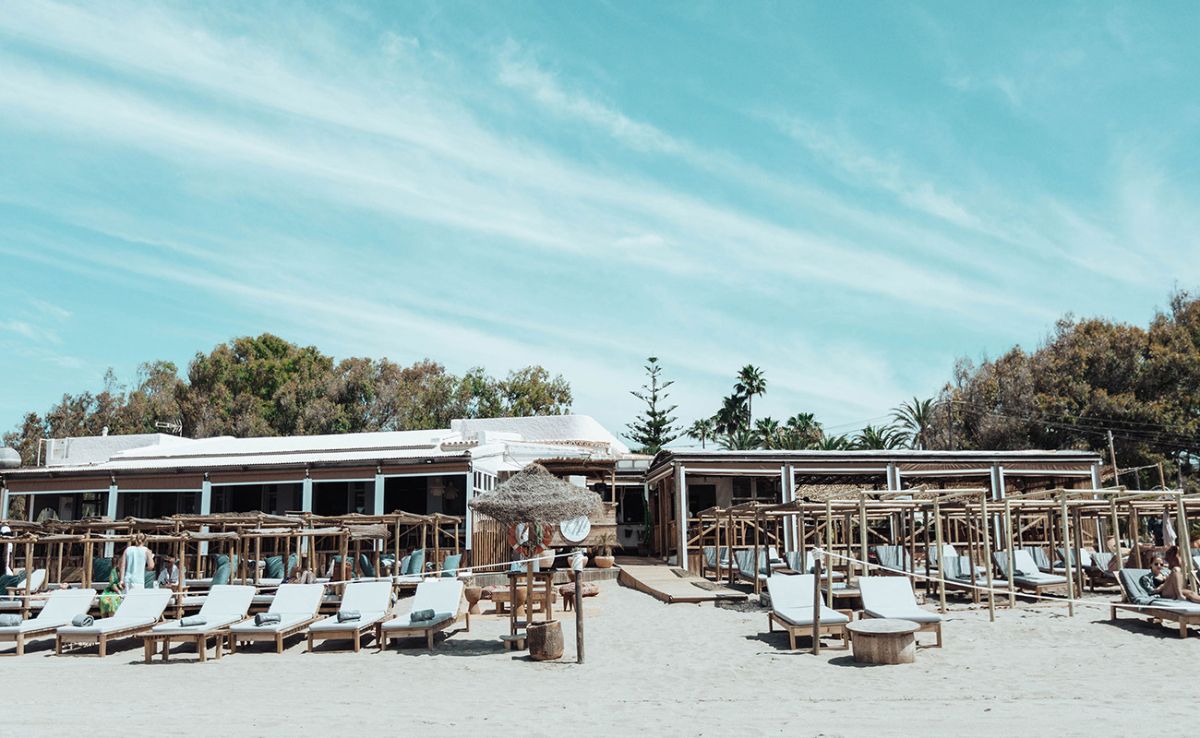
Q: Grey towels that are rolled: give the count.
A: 6